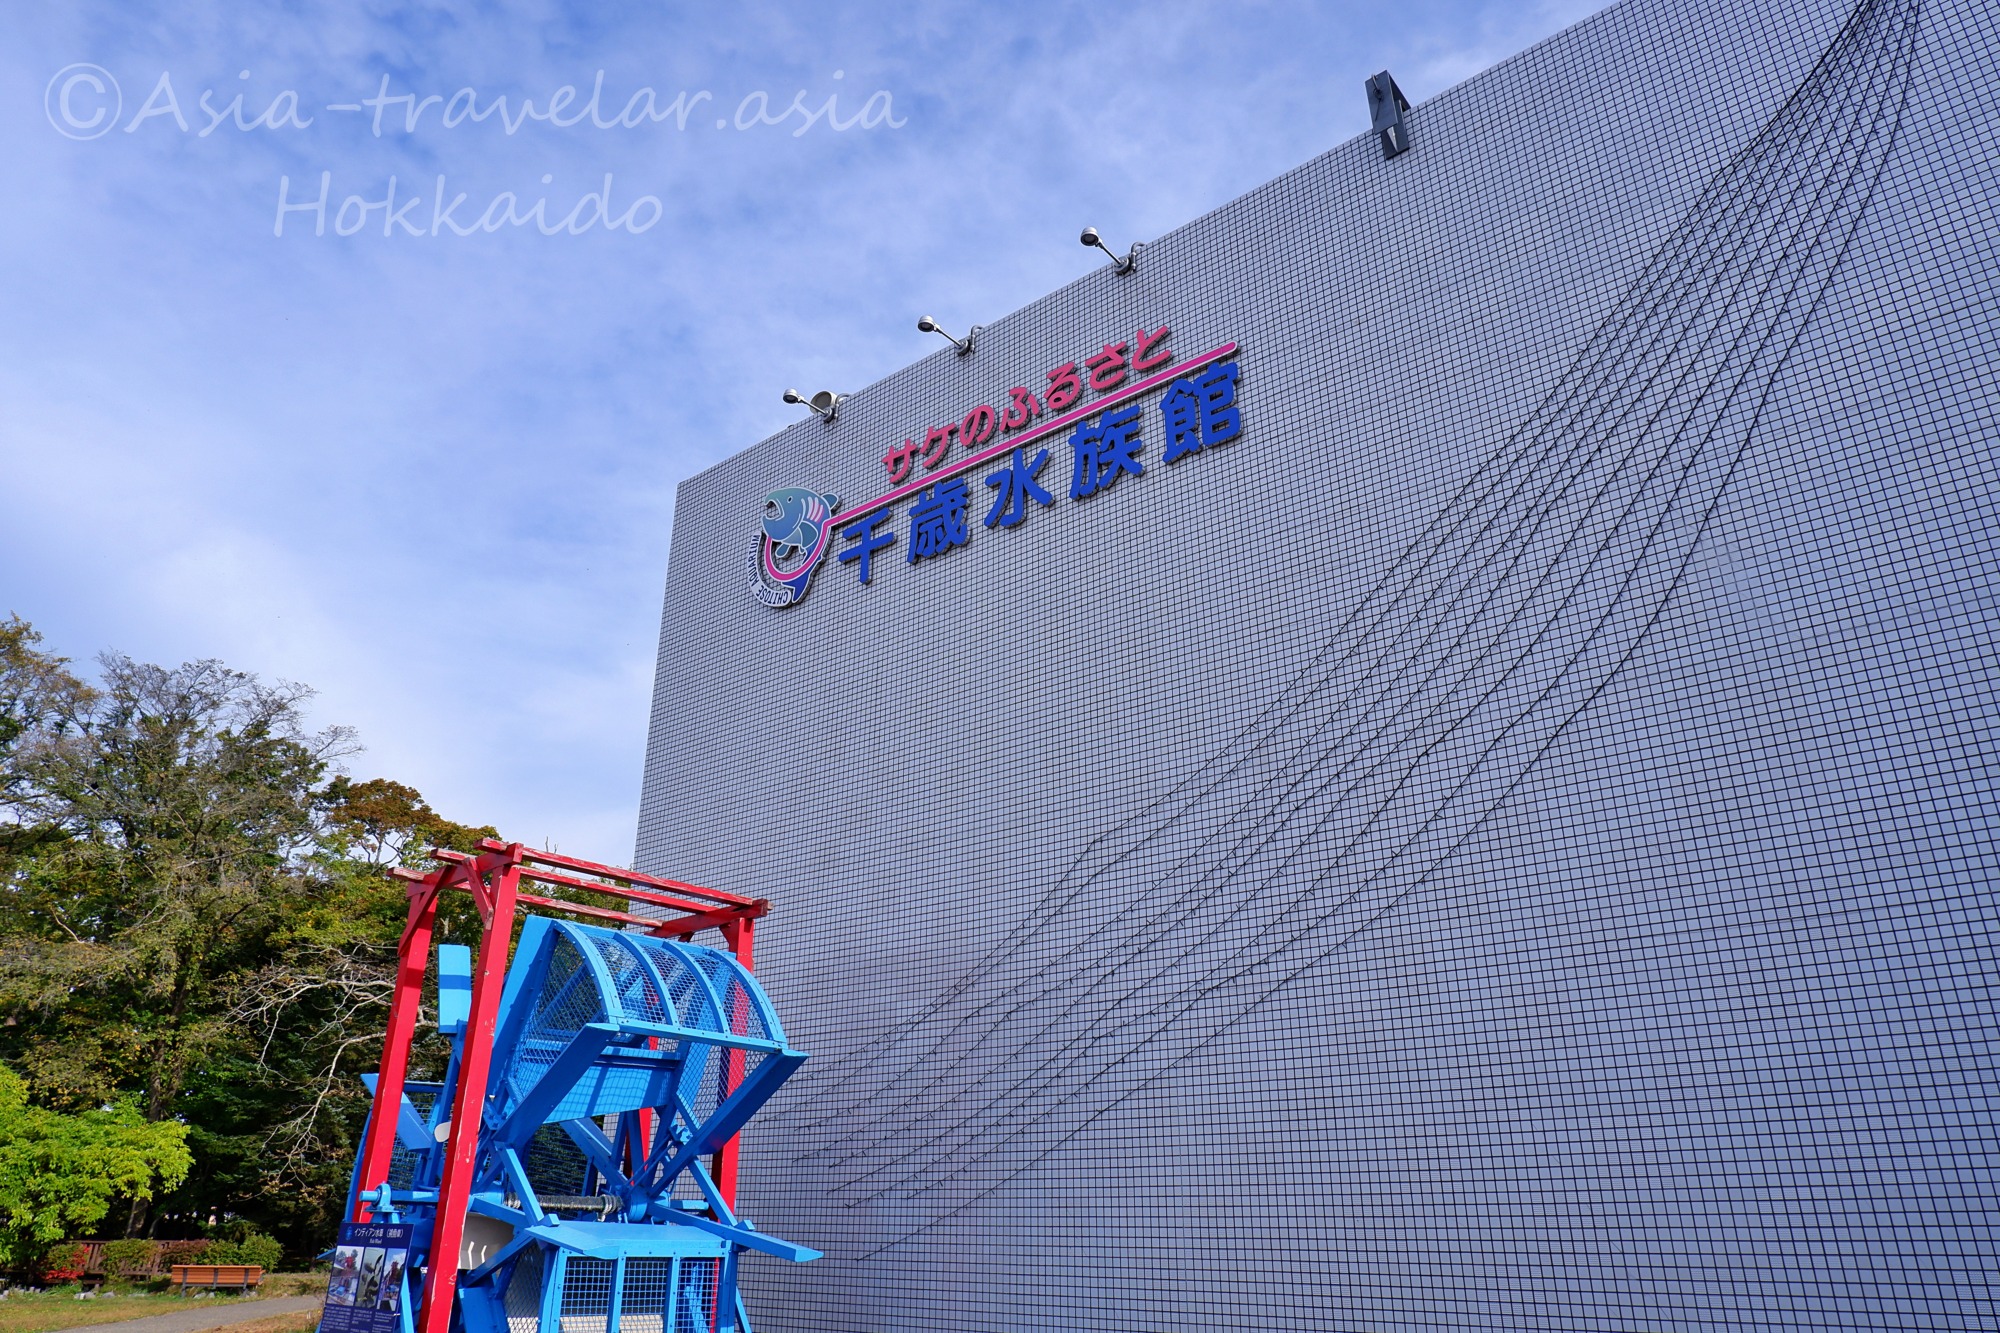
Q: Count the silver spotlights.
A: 3